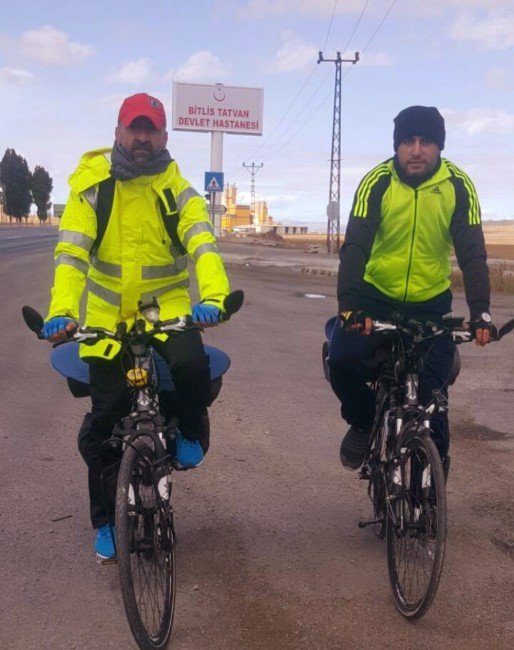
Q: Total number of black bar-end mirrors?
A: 3